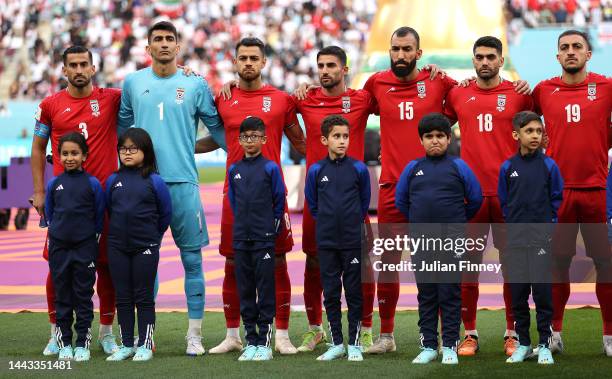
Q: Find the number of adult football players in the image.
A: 7